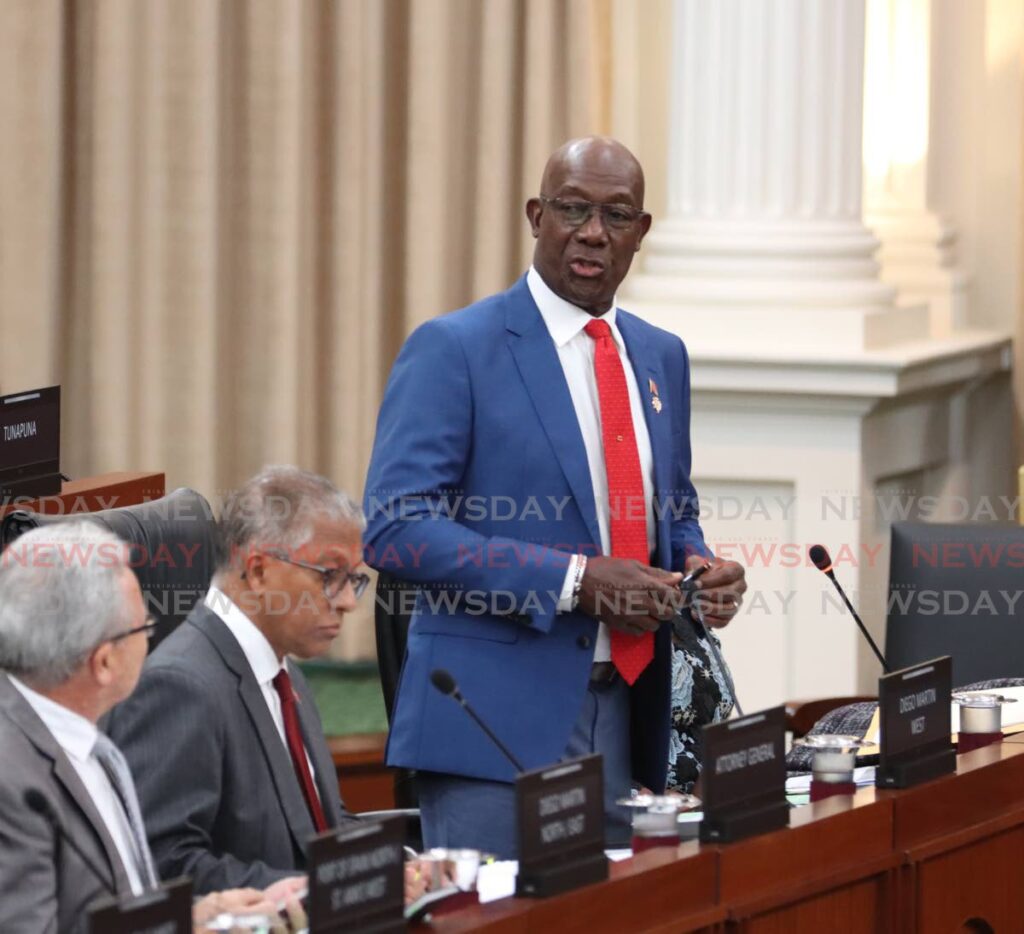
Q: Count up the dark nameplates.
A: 6